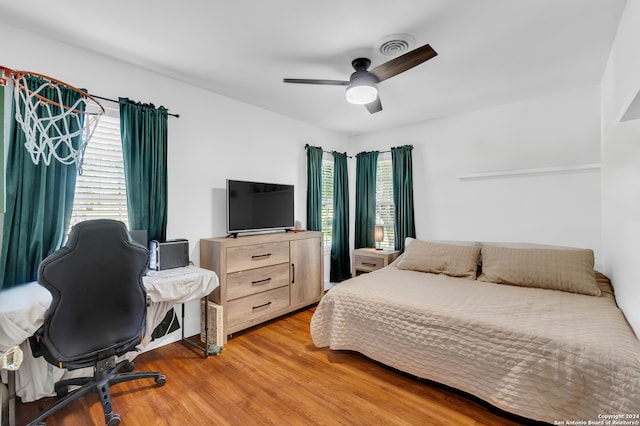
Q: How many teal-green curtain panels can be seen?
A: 6